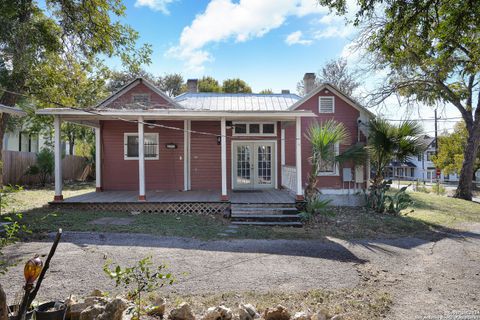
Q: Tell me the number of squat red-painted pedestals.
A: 5